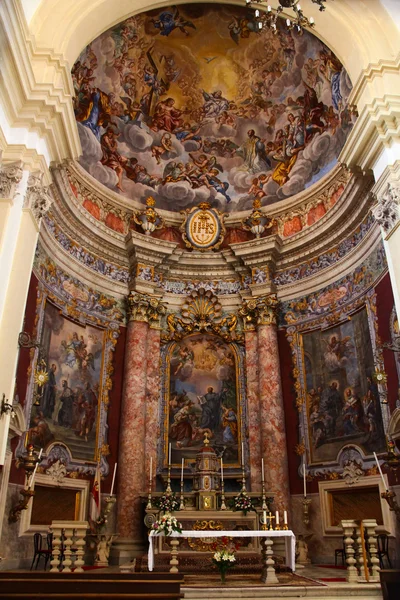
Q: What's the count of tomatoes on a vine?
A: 0